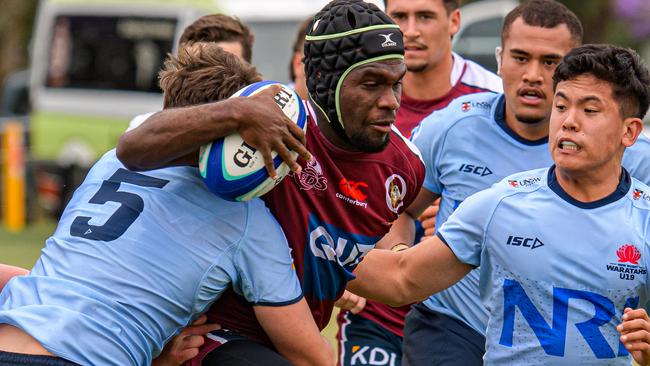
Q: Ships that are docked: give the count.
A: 0